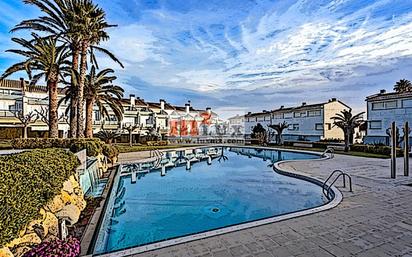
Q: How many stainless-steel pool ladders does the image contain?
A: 3